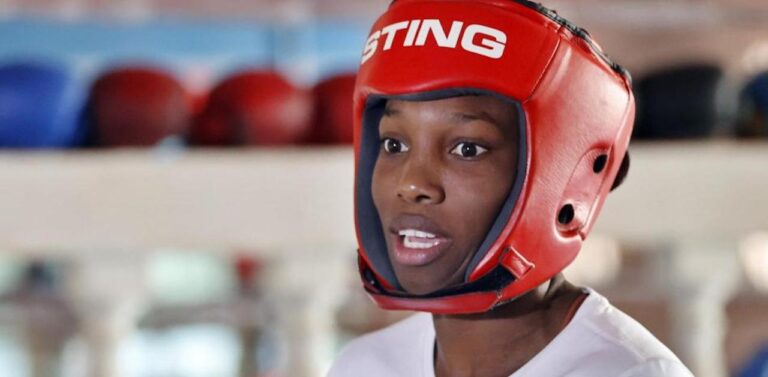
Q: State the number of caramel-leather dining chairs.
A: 0